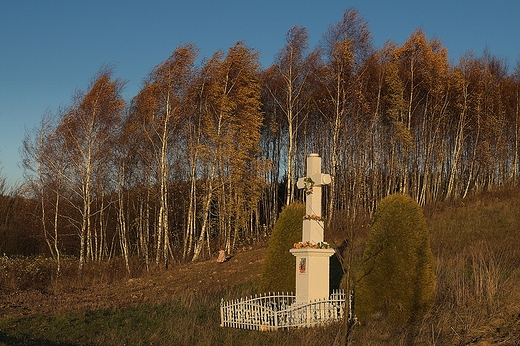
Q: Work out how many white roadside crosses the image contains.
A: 1